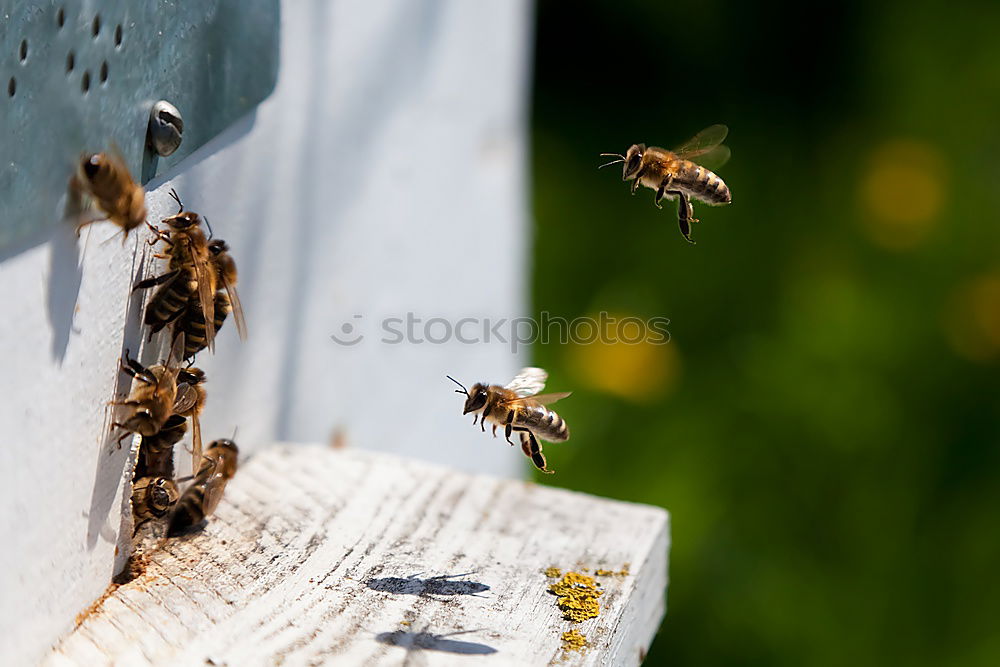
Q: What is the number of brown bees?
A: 9